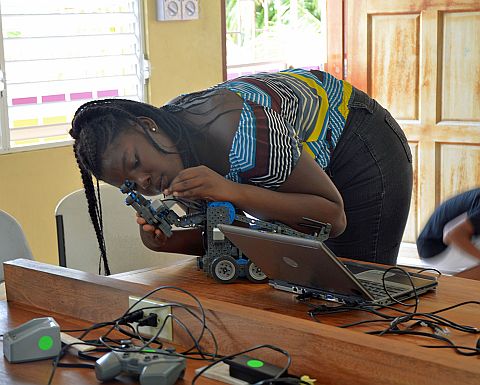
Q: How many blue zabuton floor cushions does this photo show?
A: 0